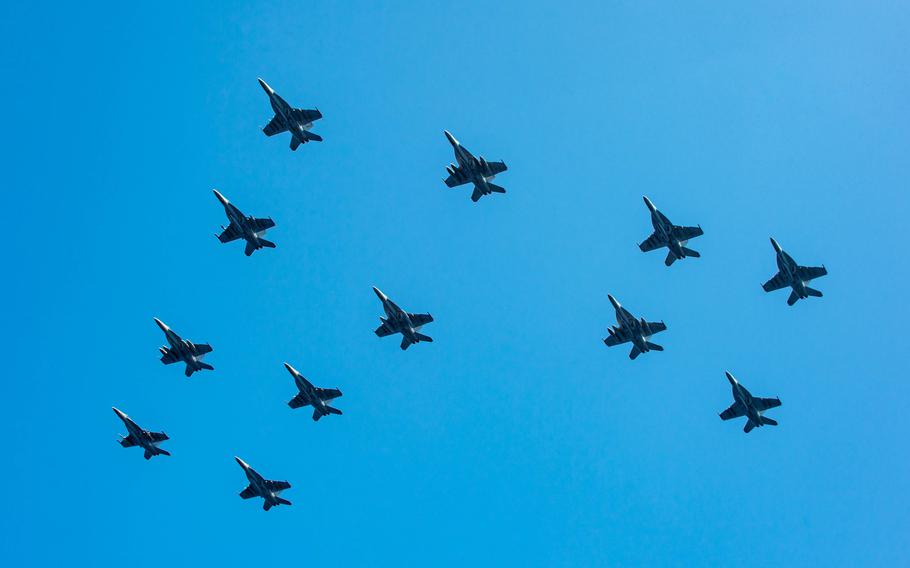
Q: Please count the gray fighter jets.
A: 12